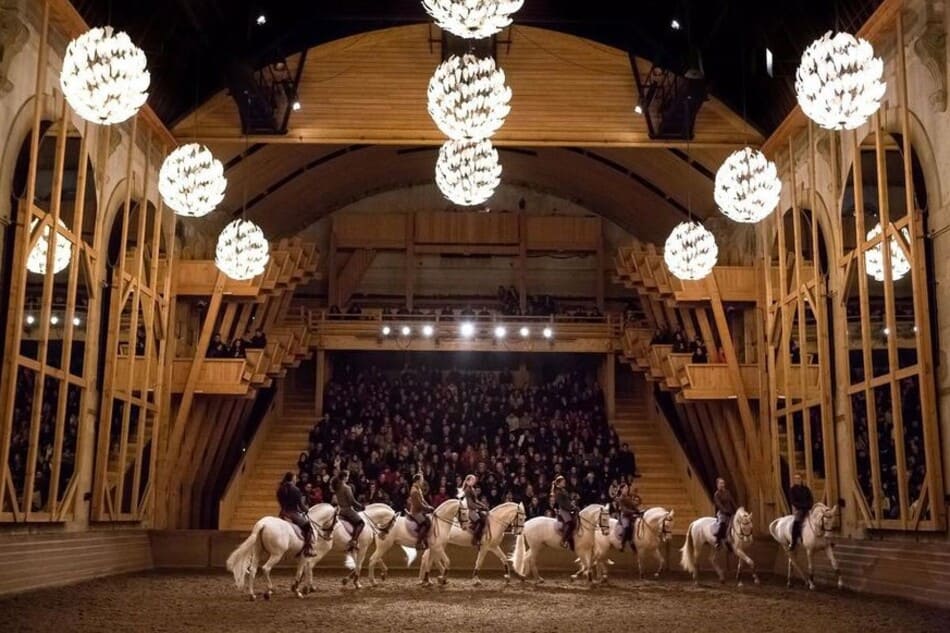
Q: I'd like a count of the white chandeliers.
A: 11